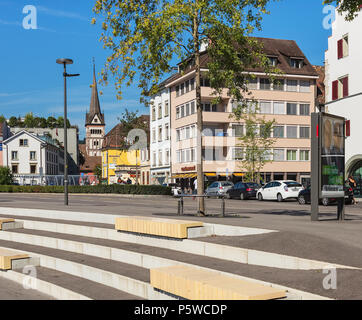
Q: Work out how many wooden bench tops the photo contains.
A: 4